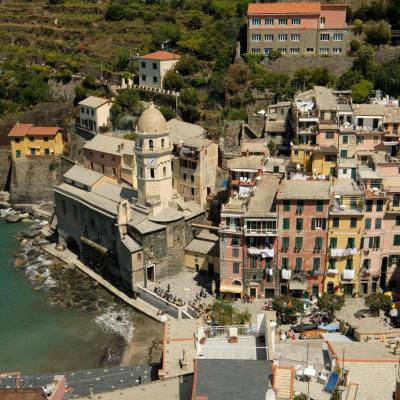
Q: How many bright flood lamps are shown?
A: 0